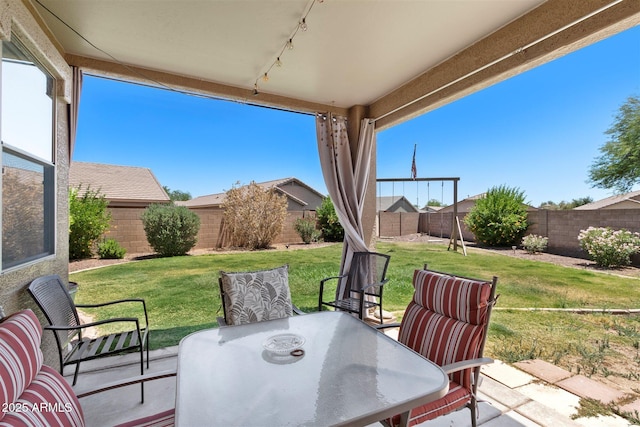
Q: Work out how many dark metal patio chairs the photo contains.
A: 2